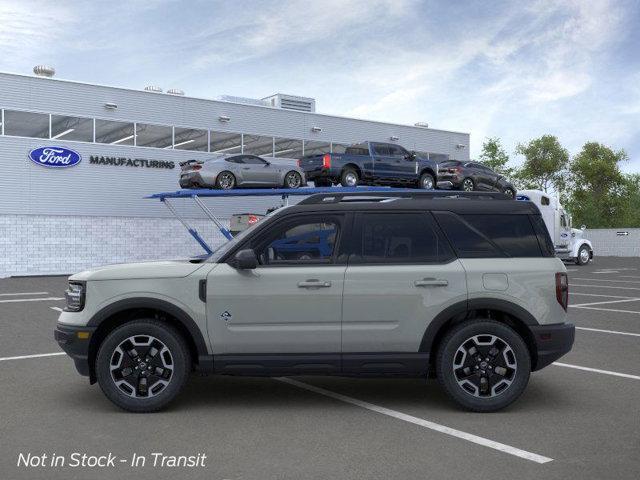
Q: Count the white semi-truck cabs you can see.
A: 1